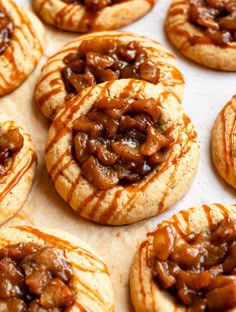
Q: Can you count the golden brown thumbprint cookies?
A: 9